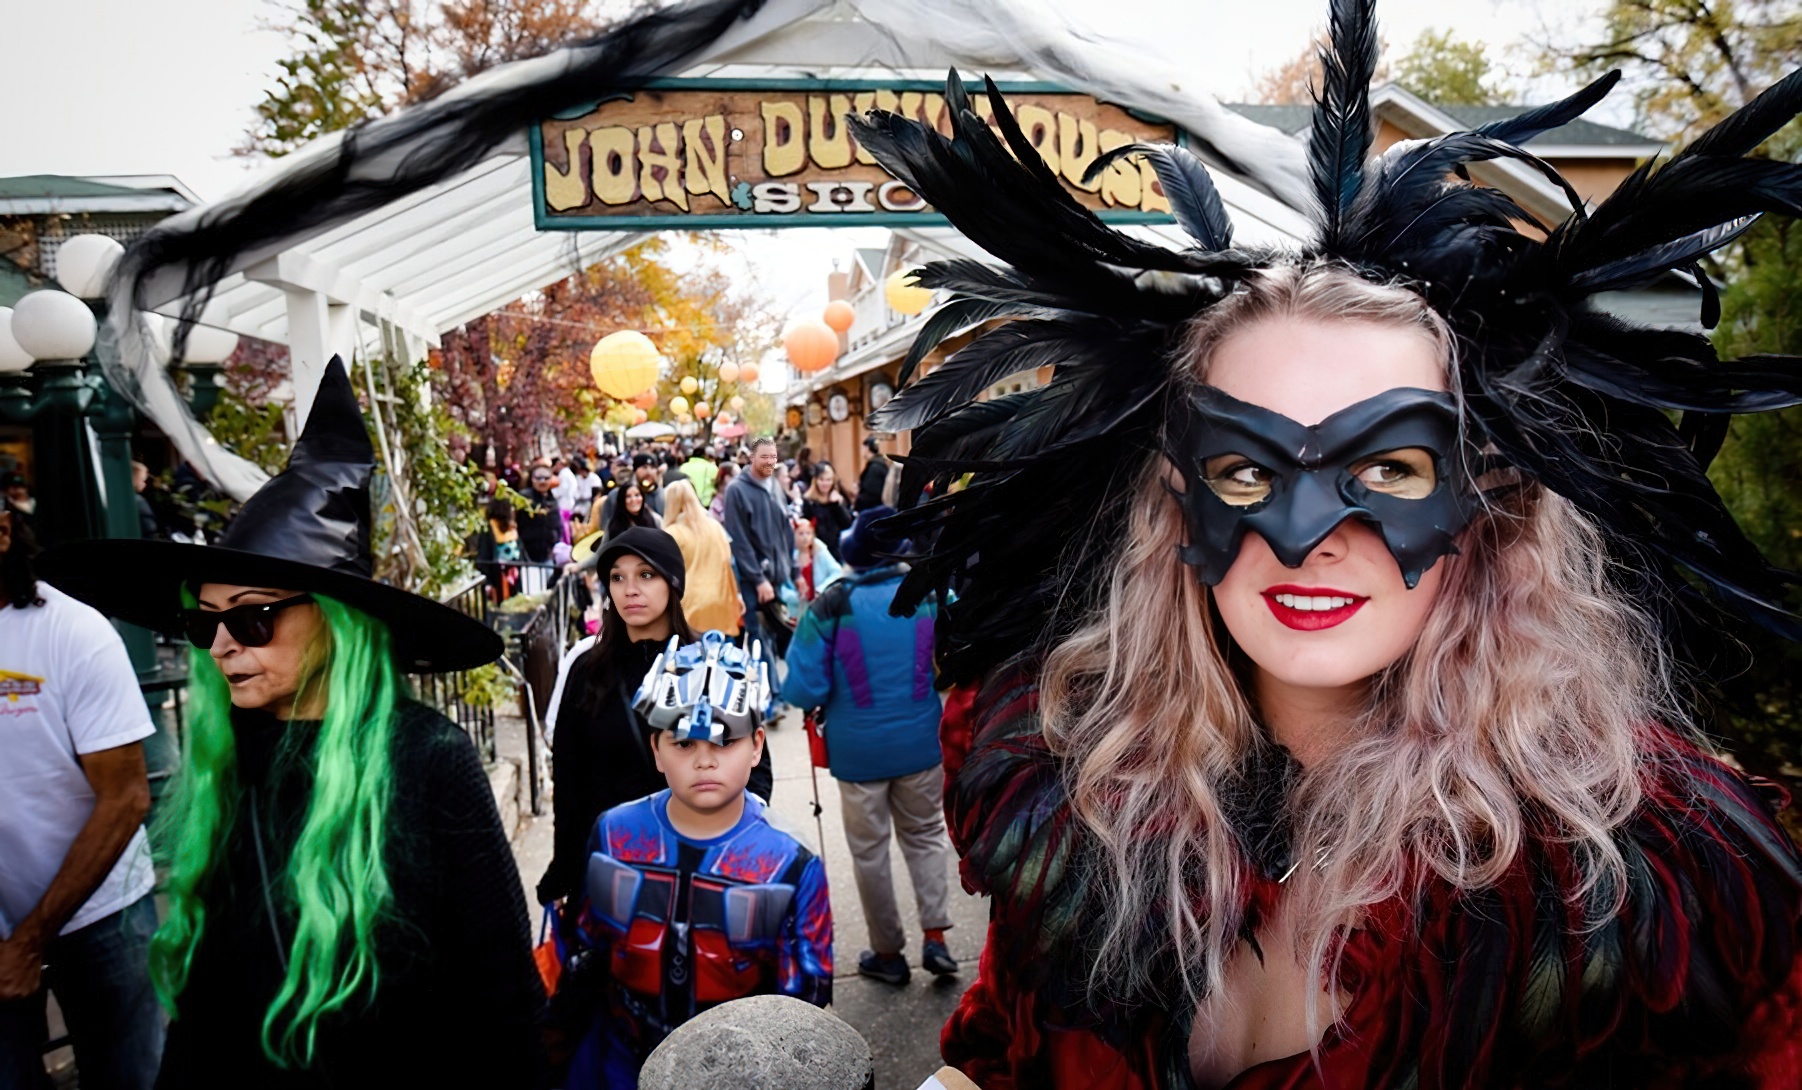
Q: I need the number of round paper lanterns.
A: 14